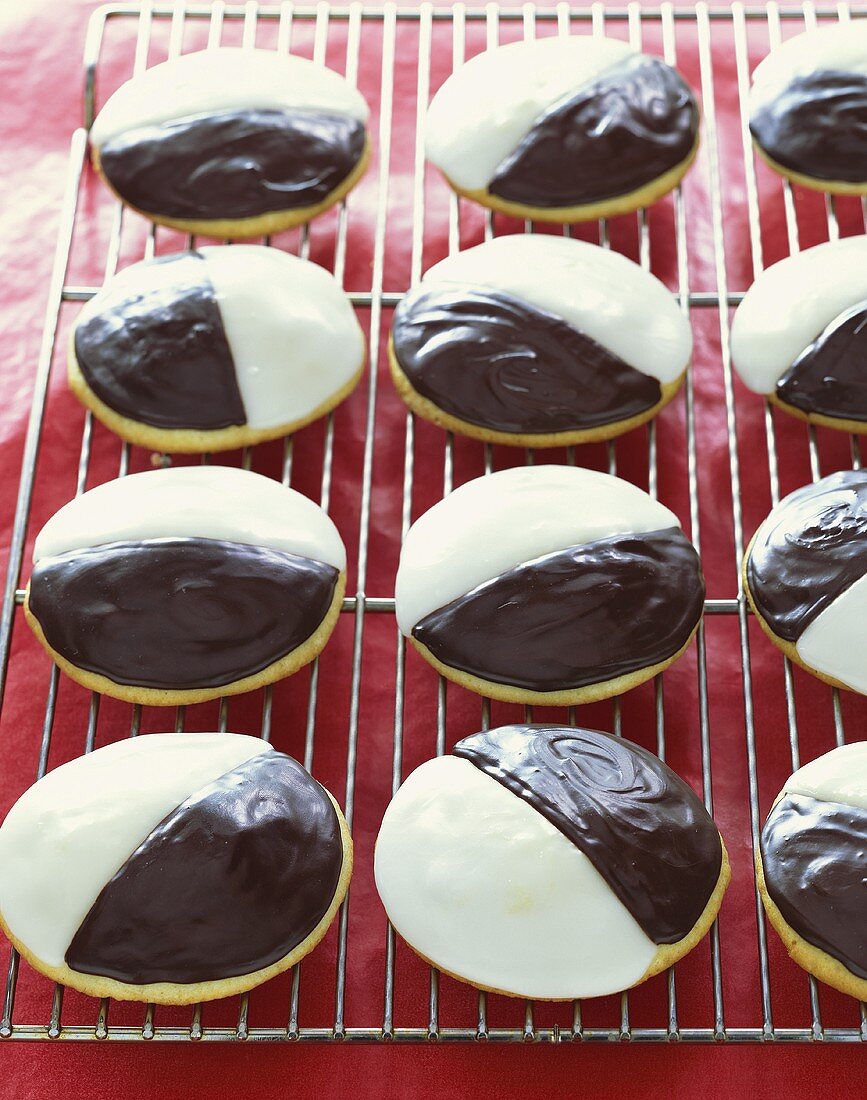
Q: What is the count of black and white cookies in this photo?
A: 12